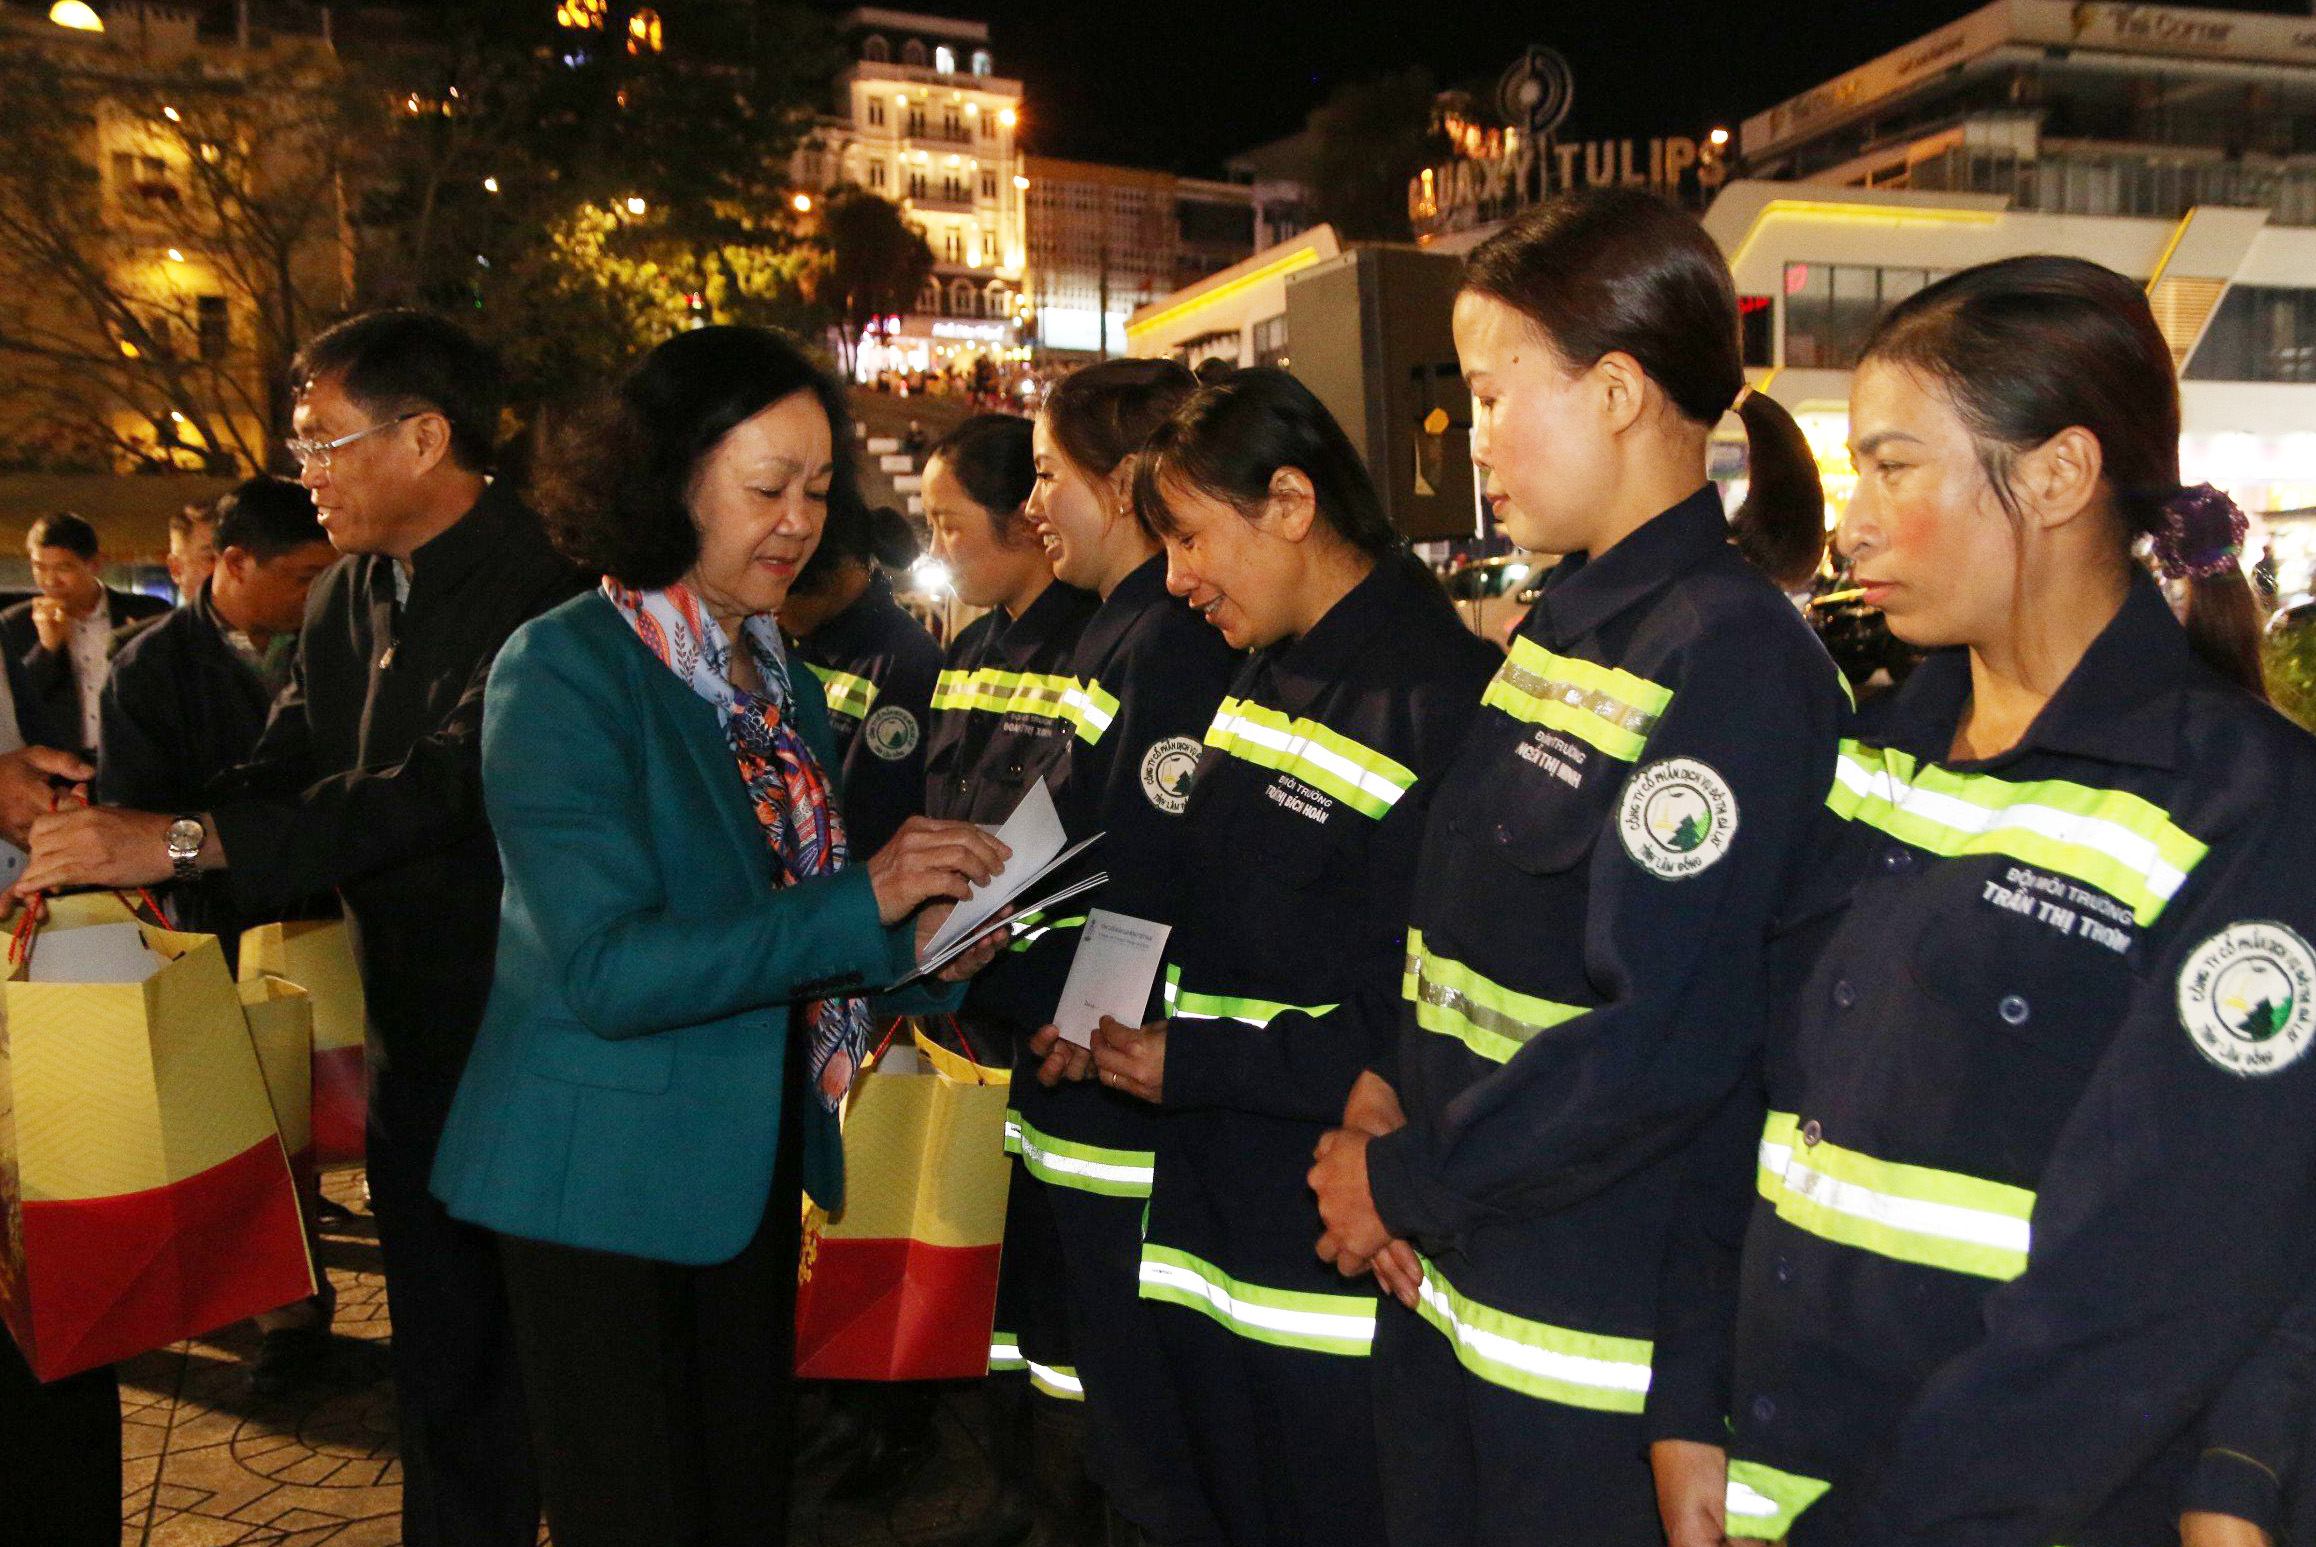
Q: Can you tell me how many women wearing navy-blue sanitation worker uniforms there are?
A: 6